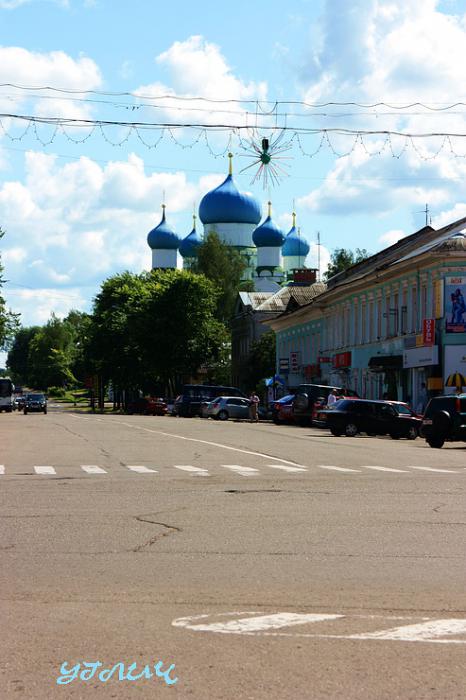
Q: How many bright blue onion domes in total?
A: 5